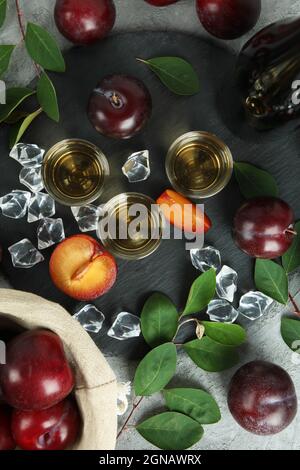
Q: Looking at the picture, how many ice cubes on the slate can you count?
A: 14